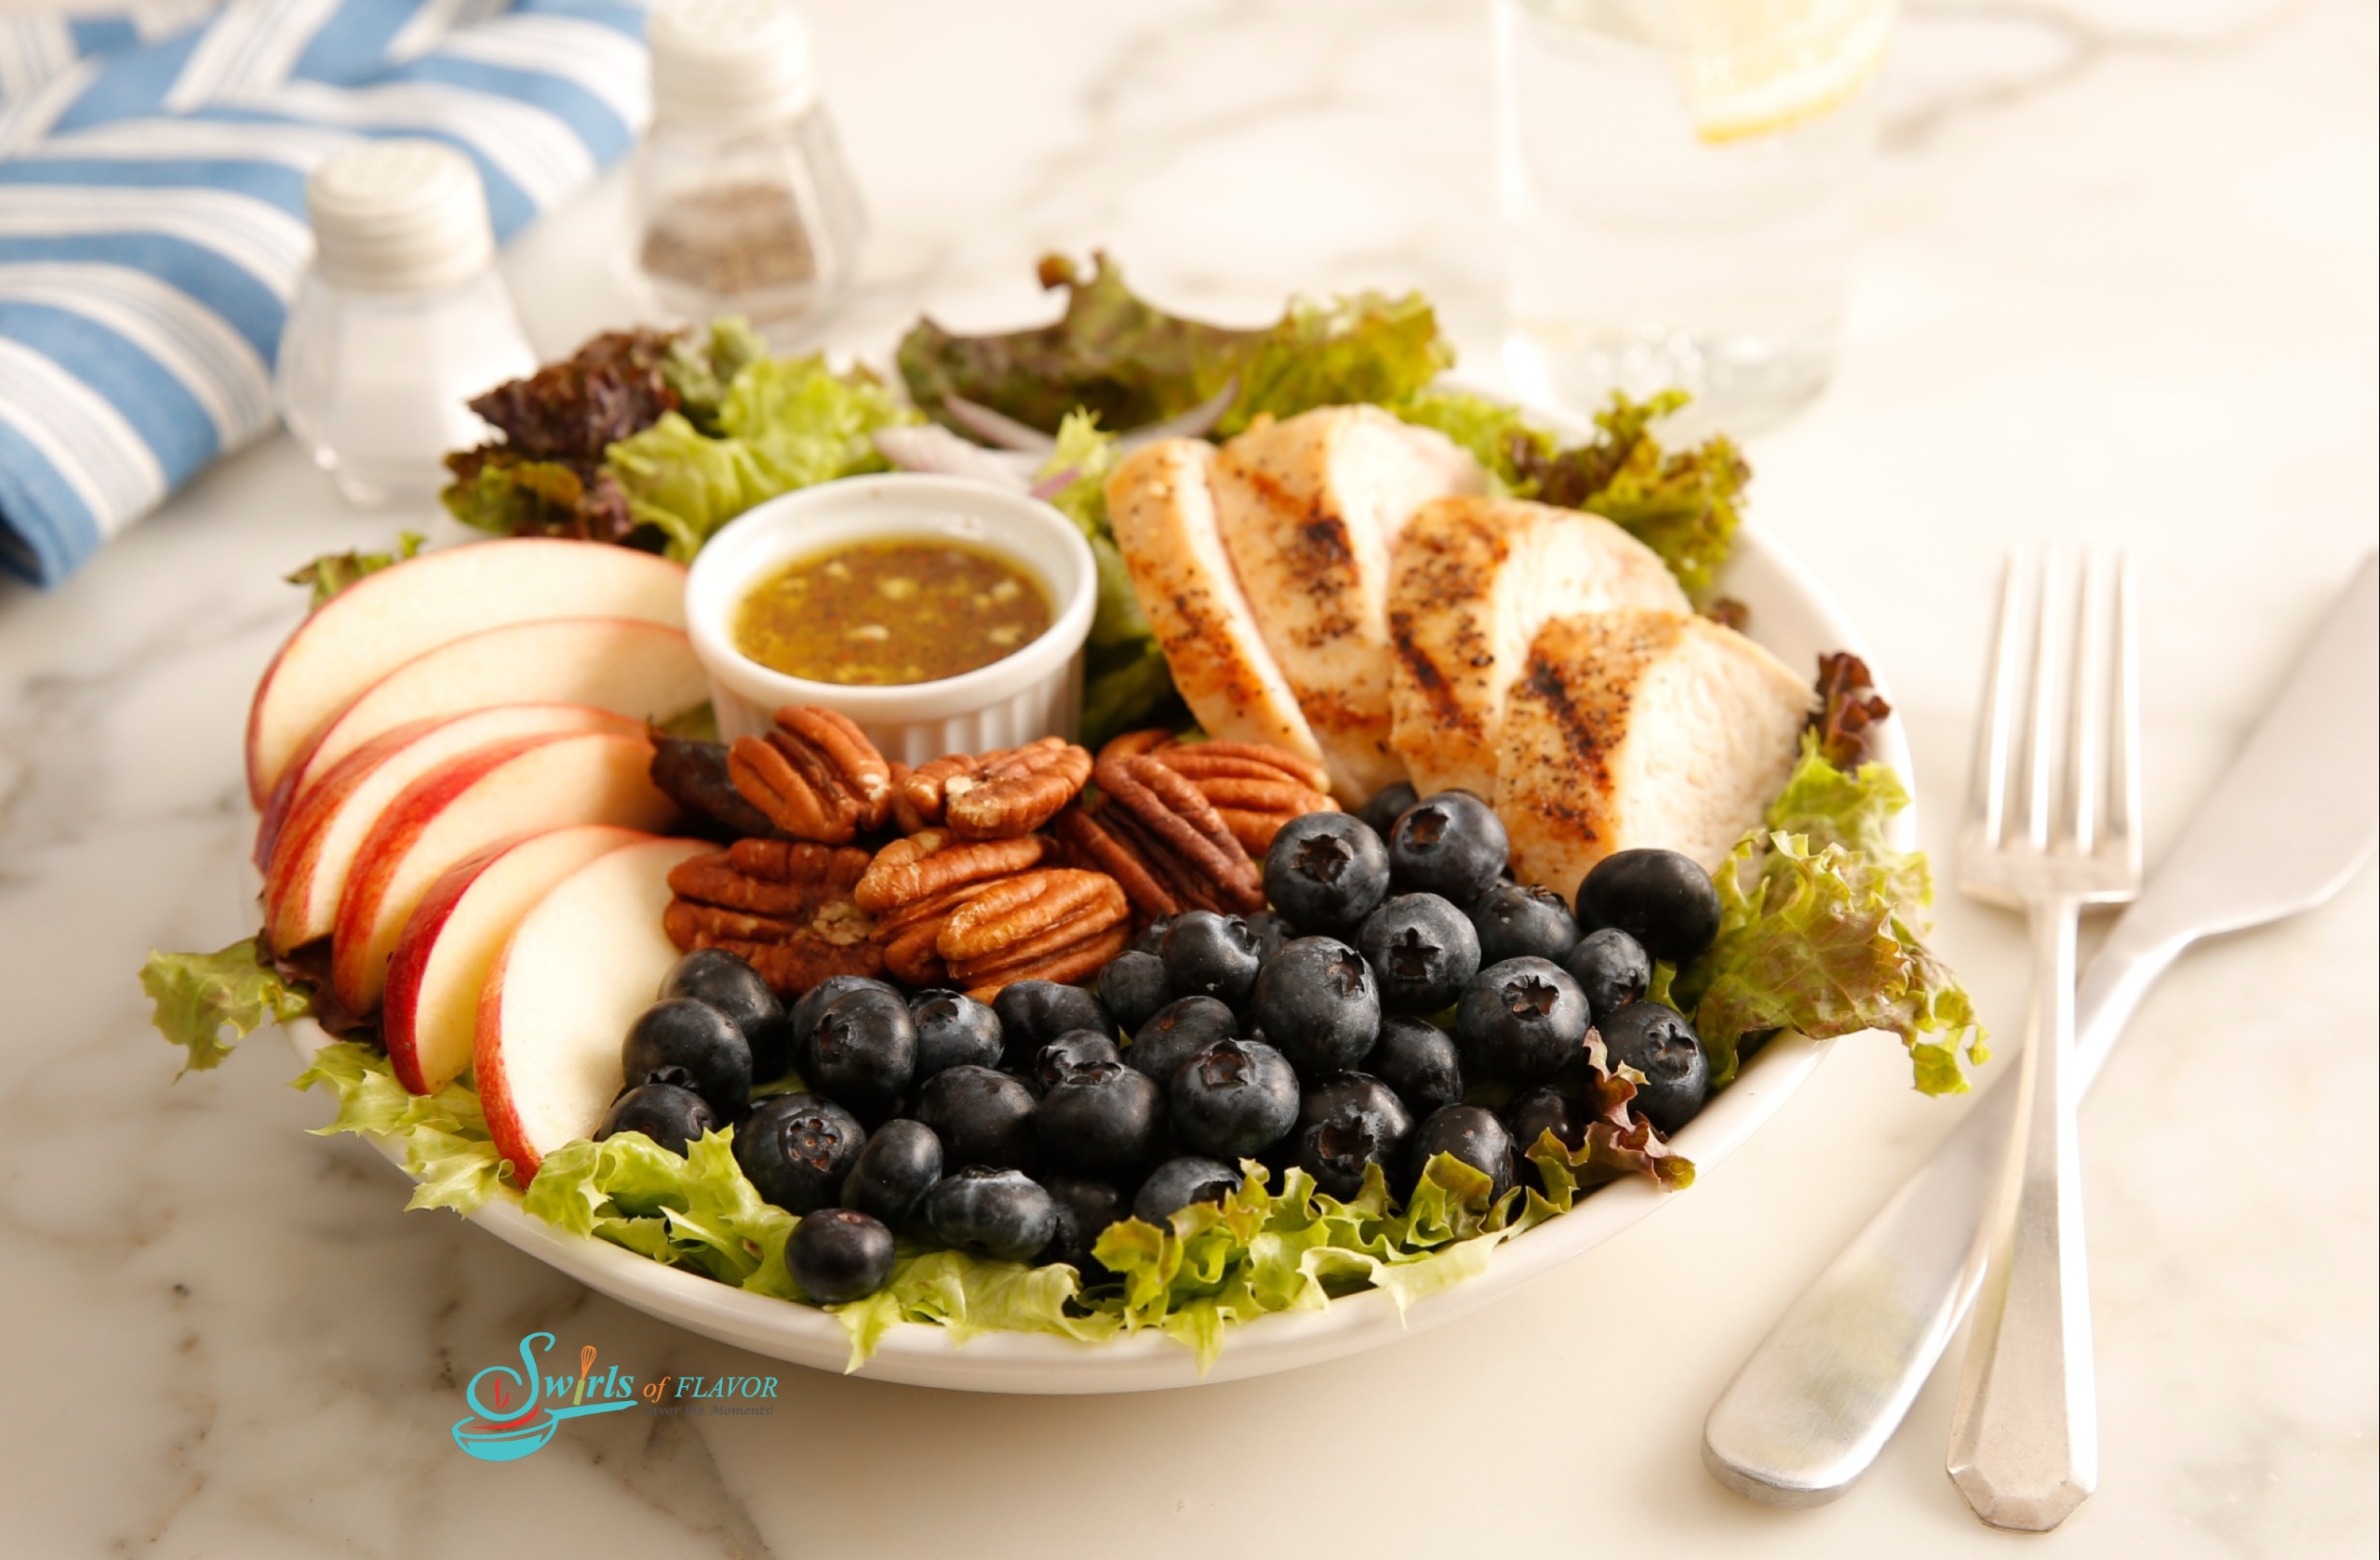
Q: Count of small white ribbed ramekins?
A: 1